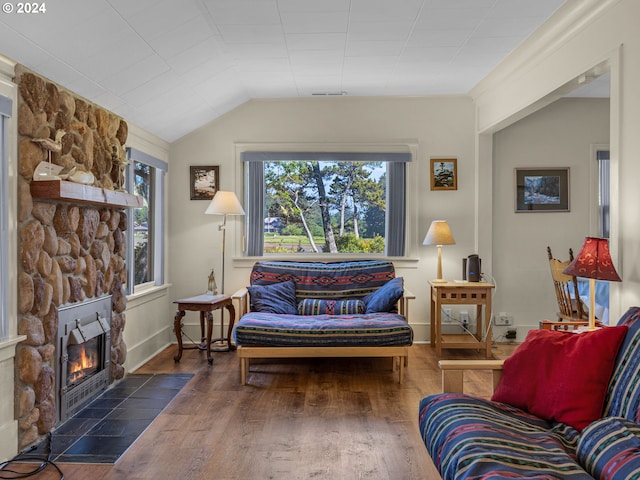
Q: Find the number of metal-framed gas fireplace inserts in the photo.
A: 1